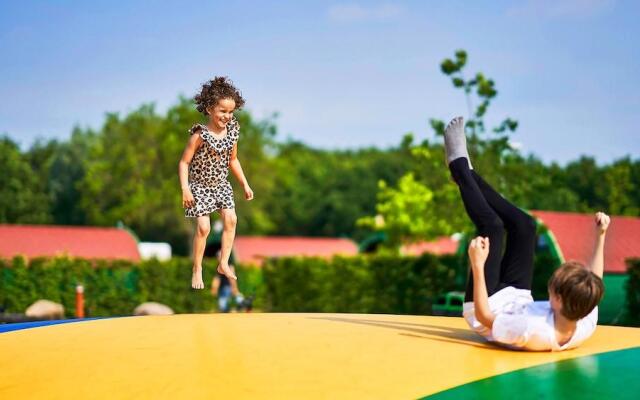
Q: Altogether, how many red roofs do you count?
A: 4